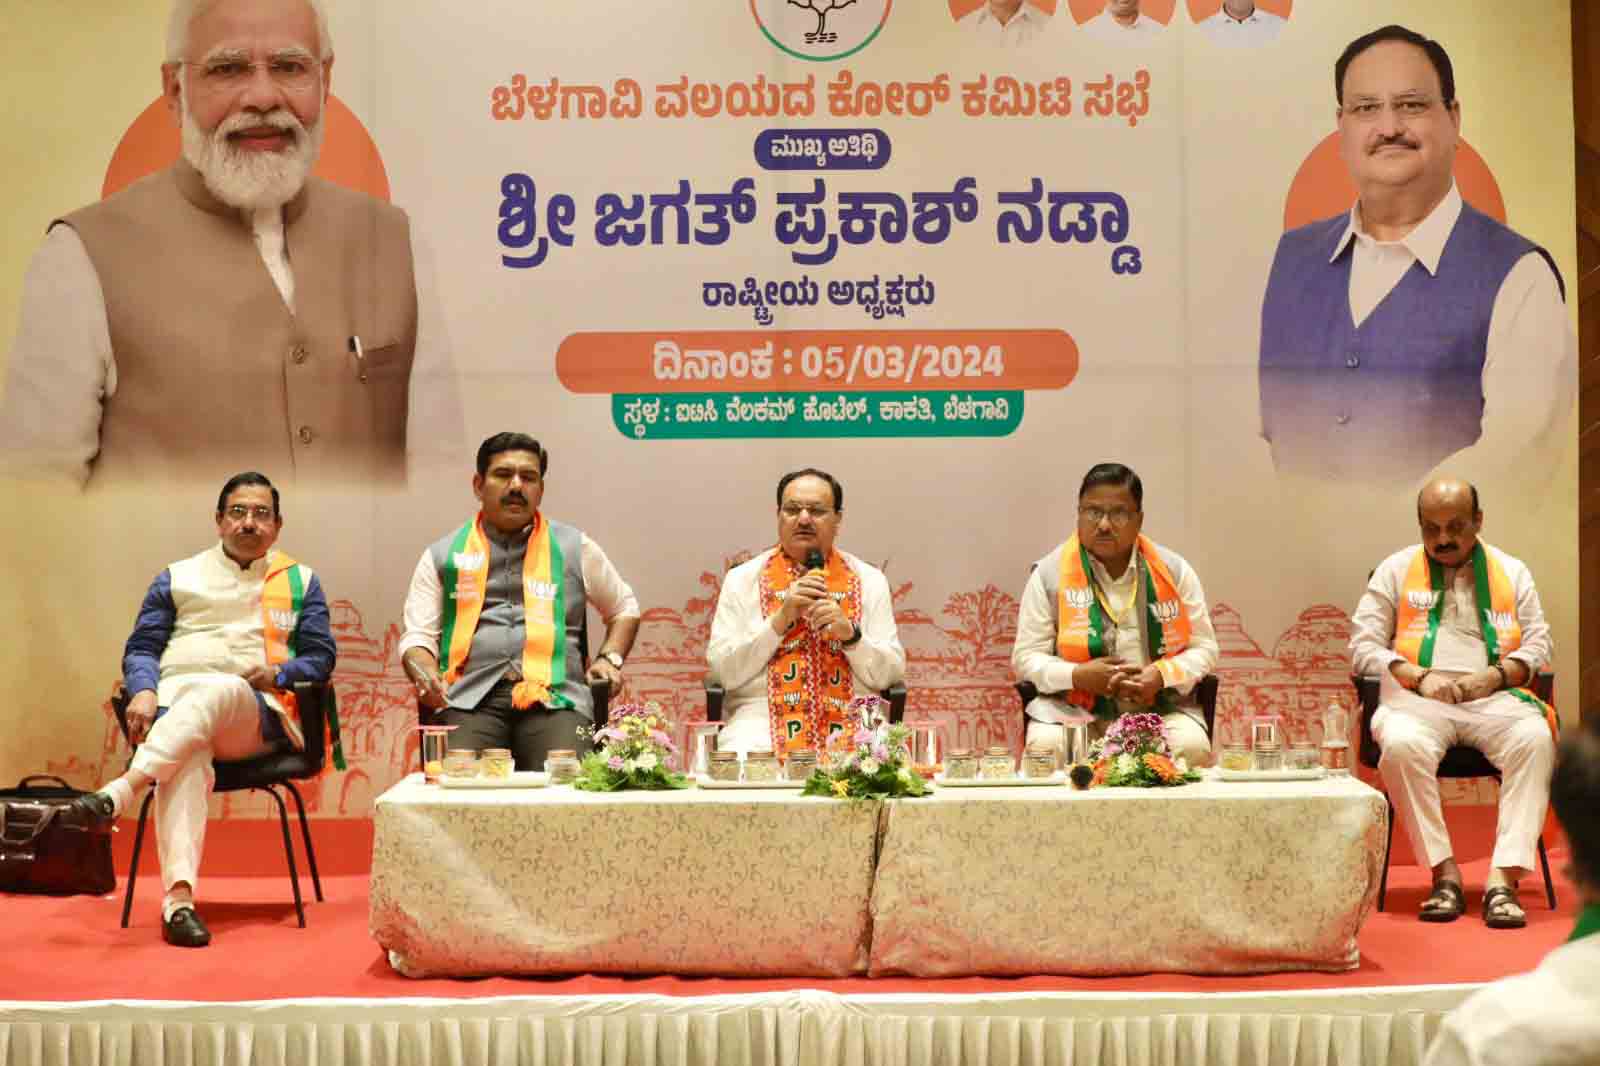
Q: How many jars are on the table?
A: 12